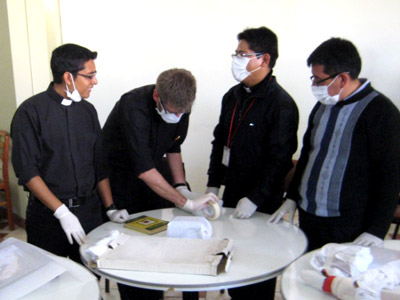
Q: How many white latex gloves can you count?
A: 8